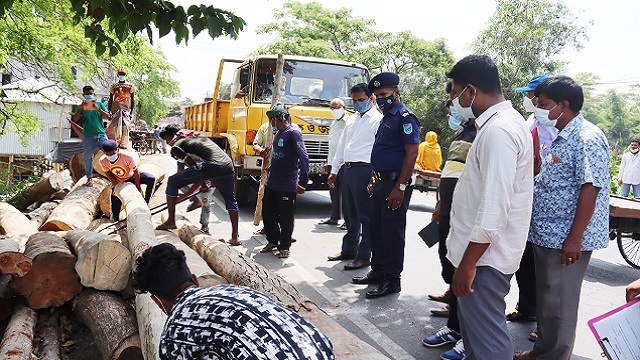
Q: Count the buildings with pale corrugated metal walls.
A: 1